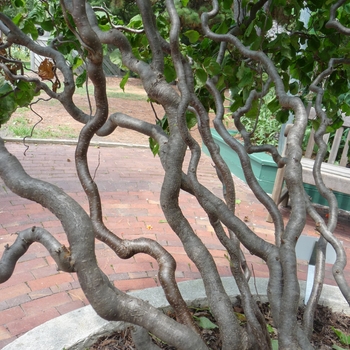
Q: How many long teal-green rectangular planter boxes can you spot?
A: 1